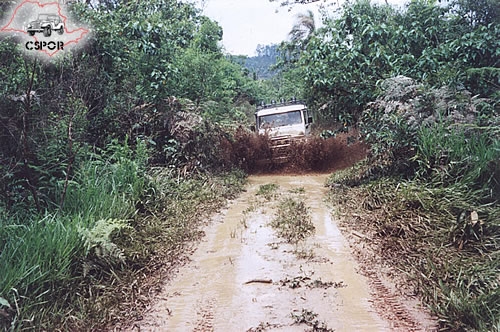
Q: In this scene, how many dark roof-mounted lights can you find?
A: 4